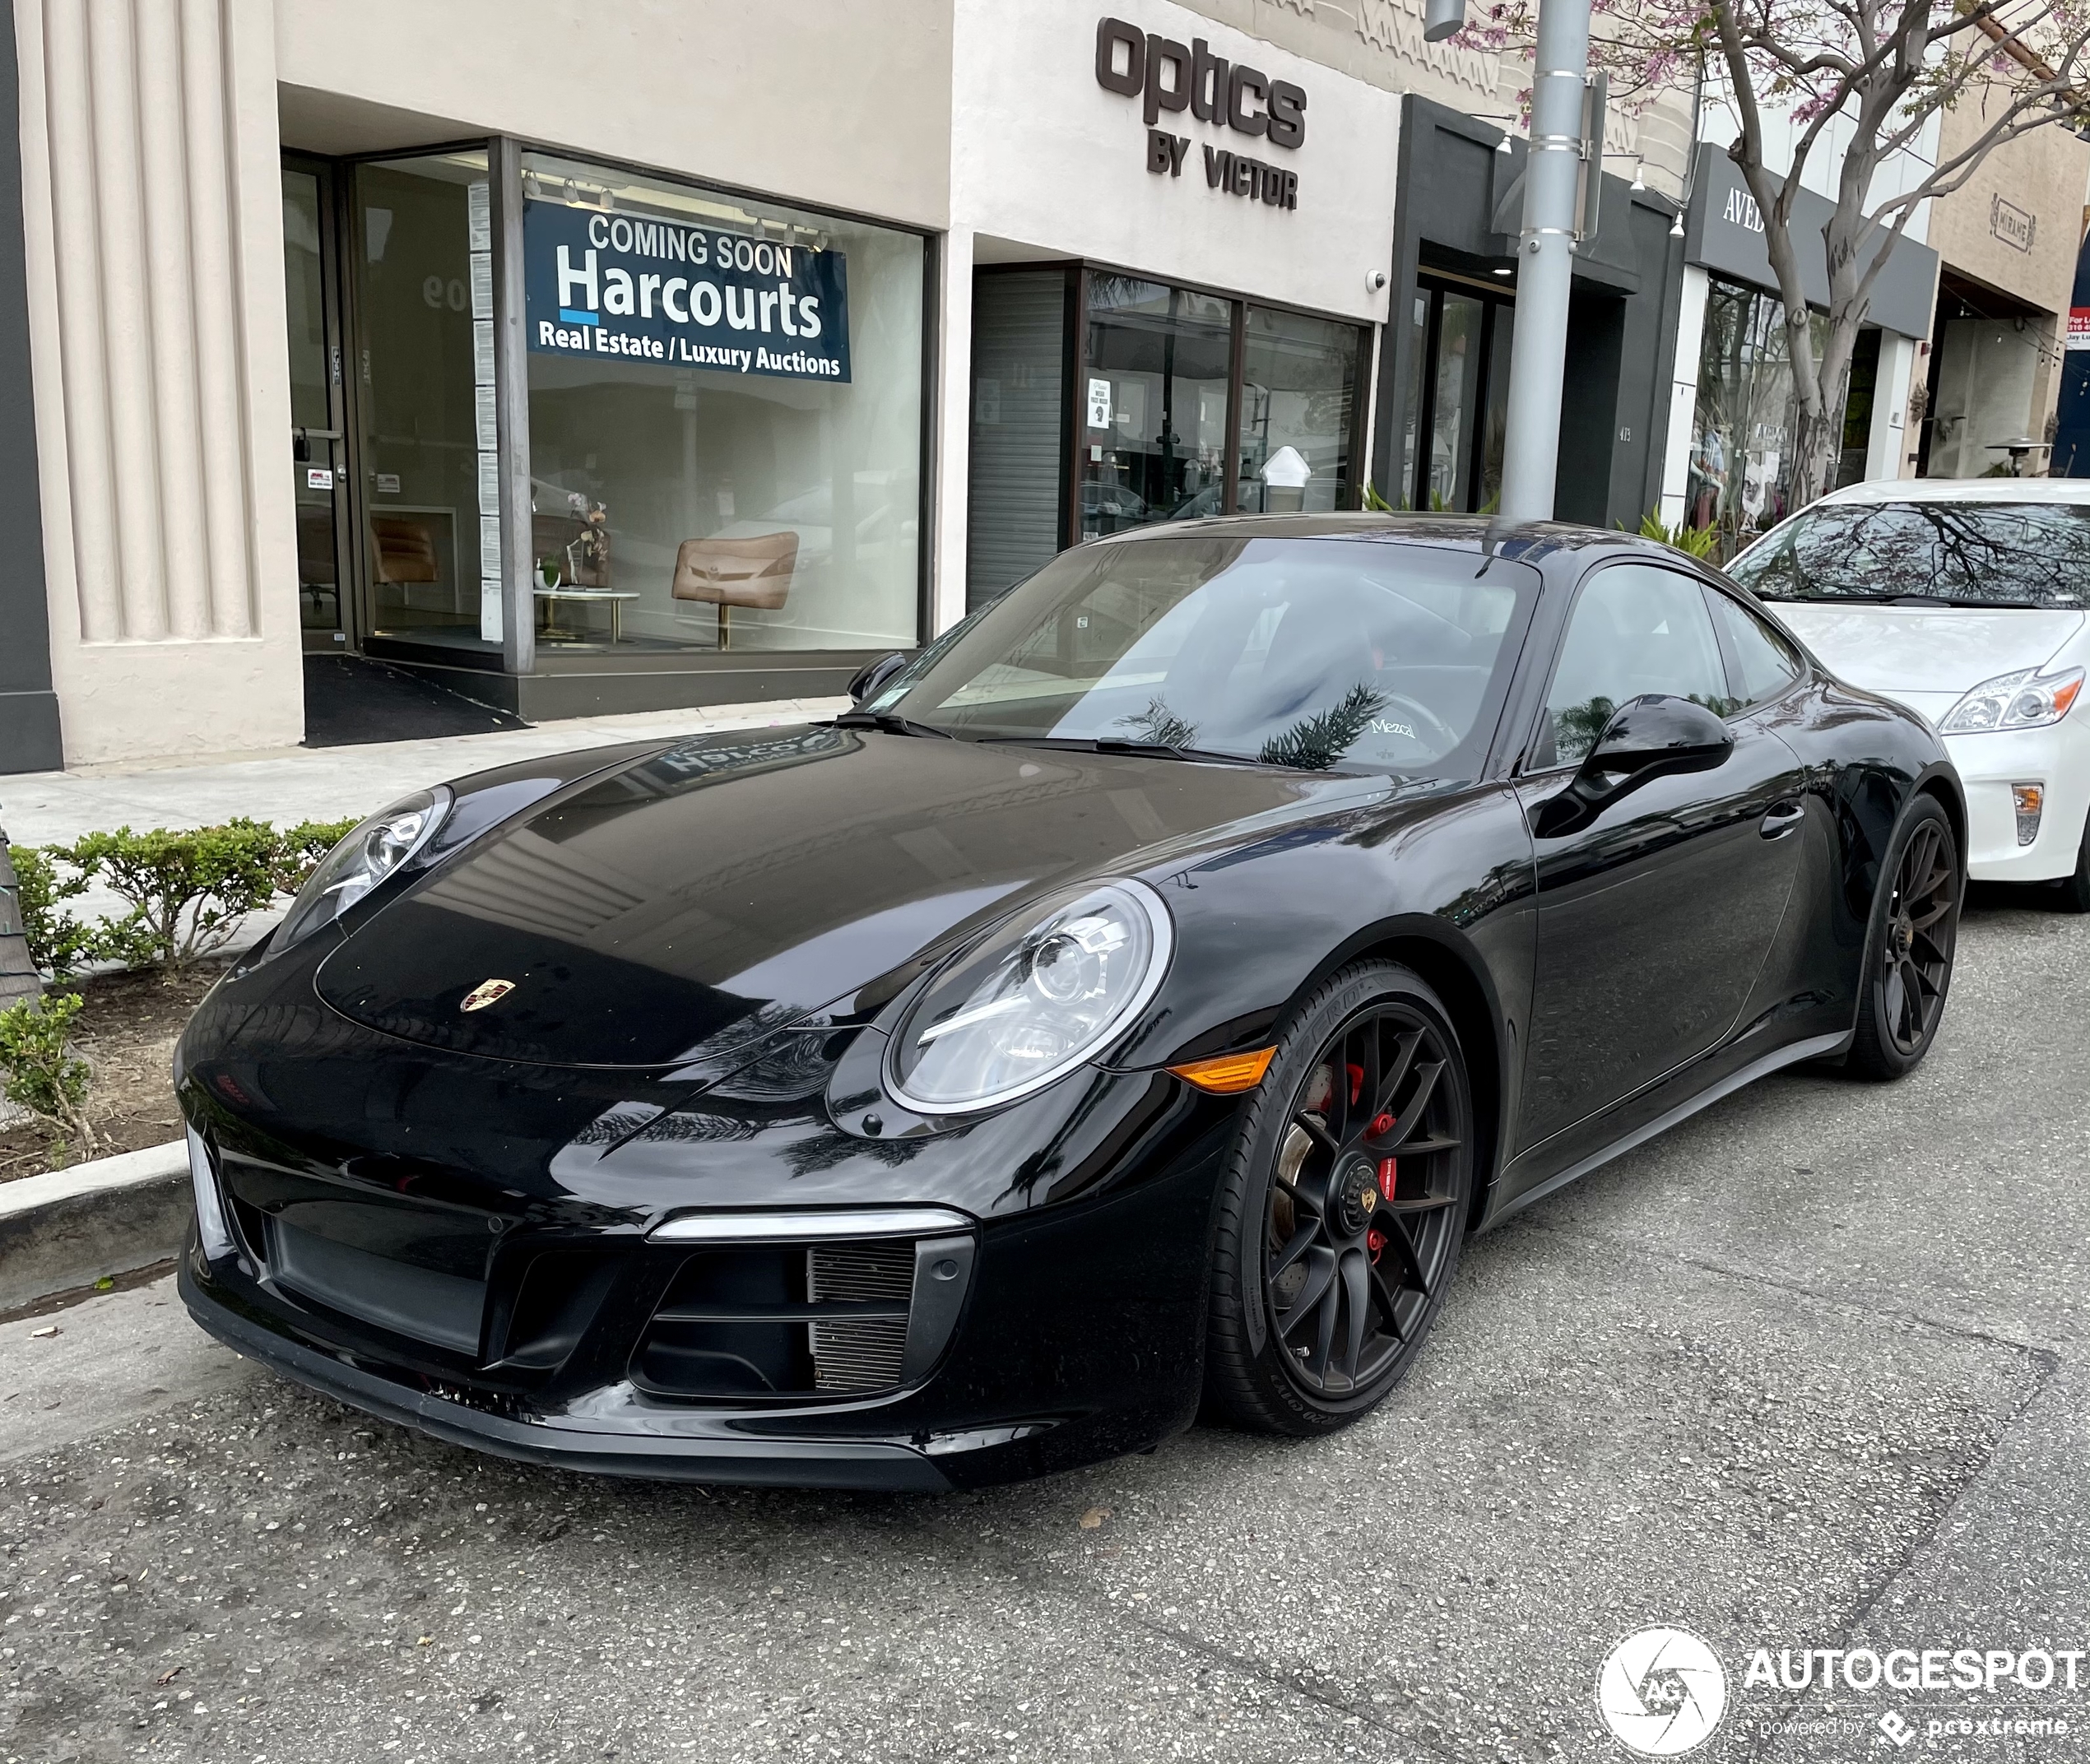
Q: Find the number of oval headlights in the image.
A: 2